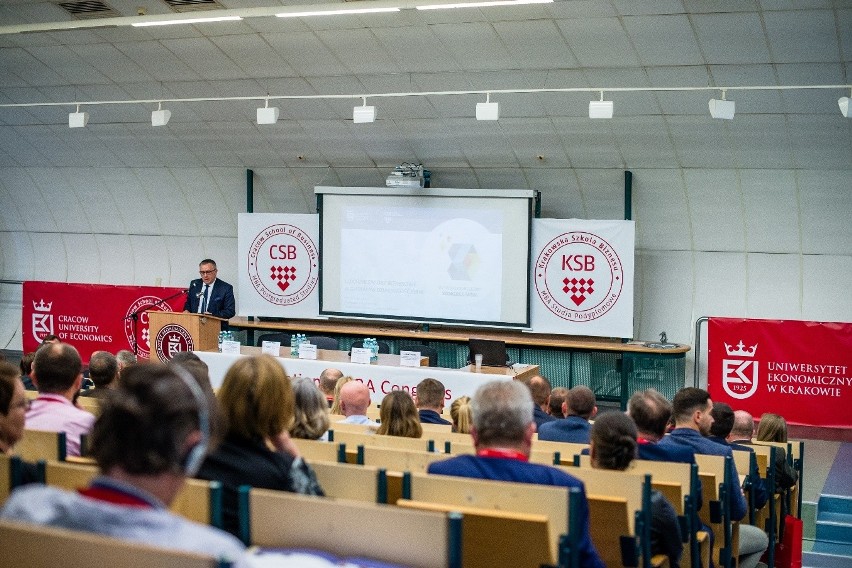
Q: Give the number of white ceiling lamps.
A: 8